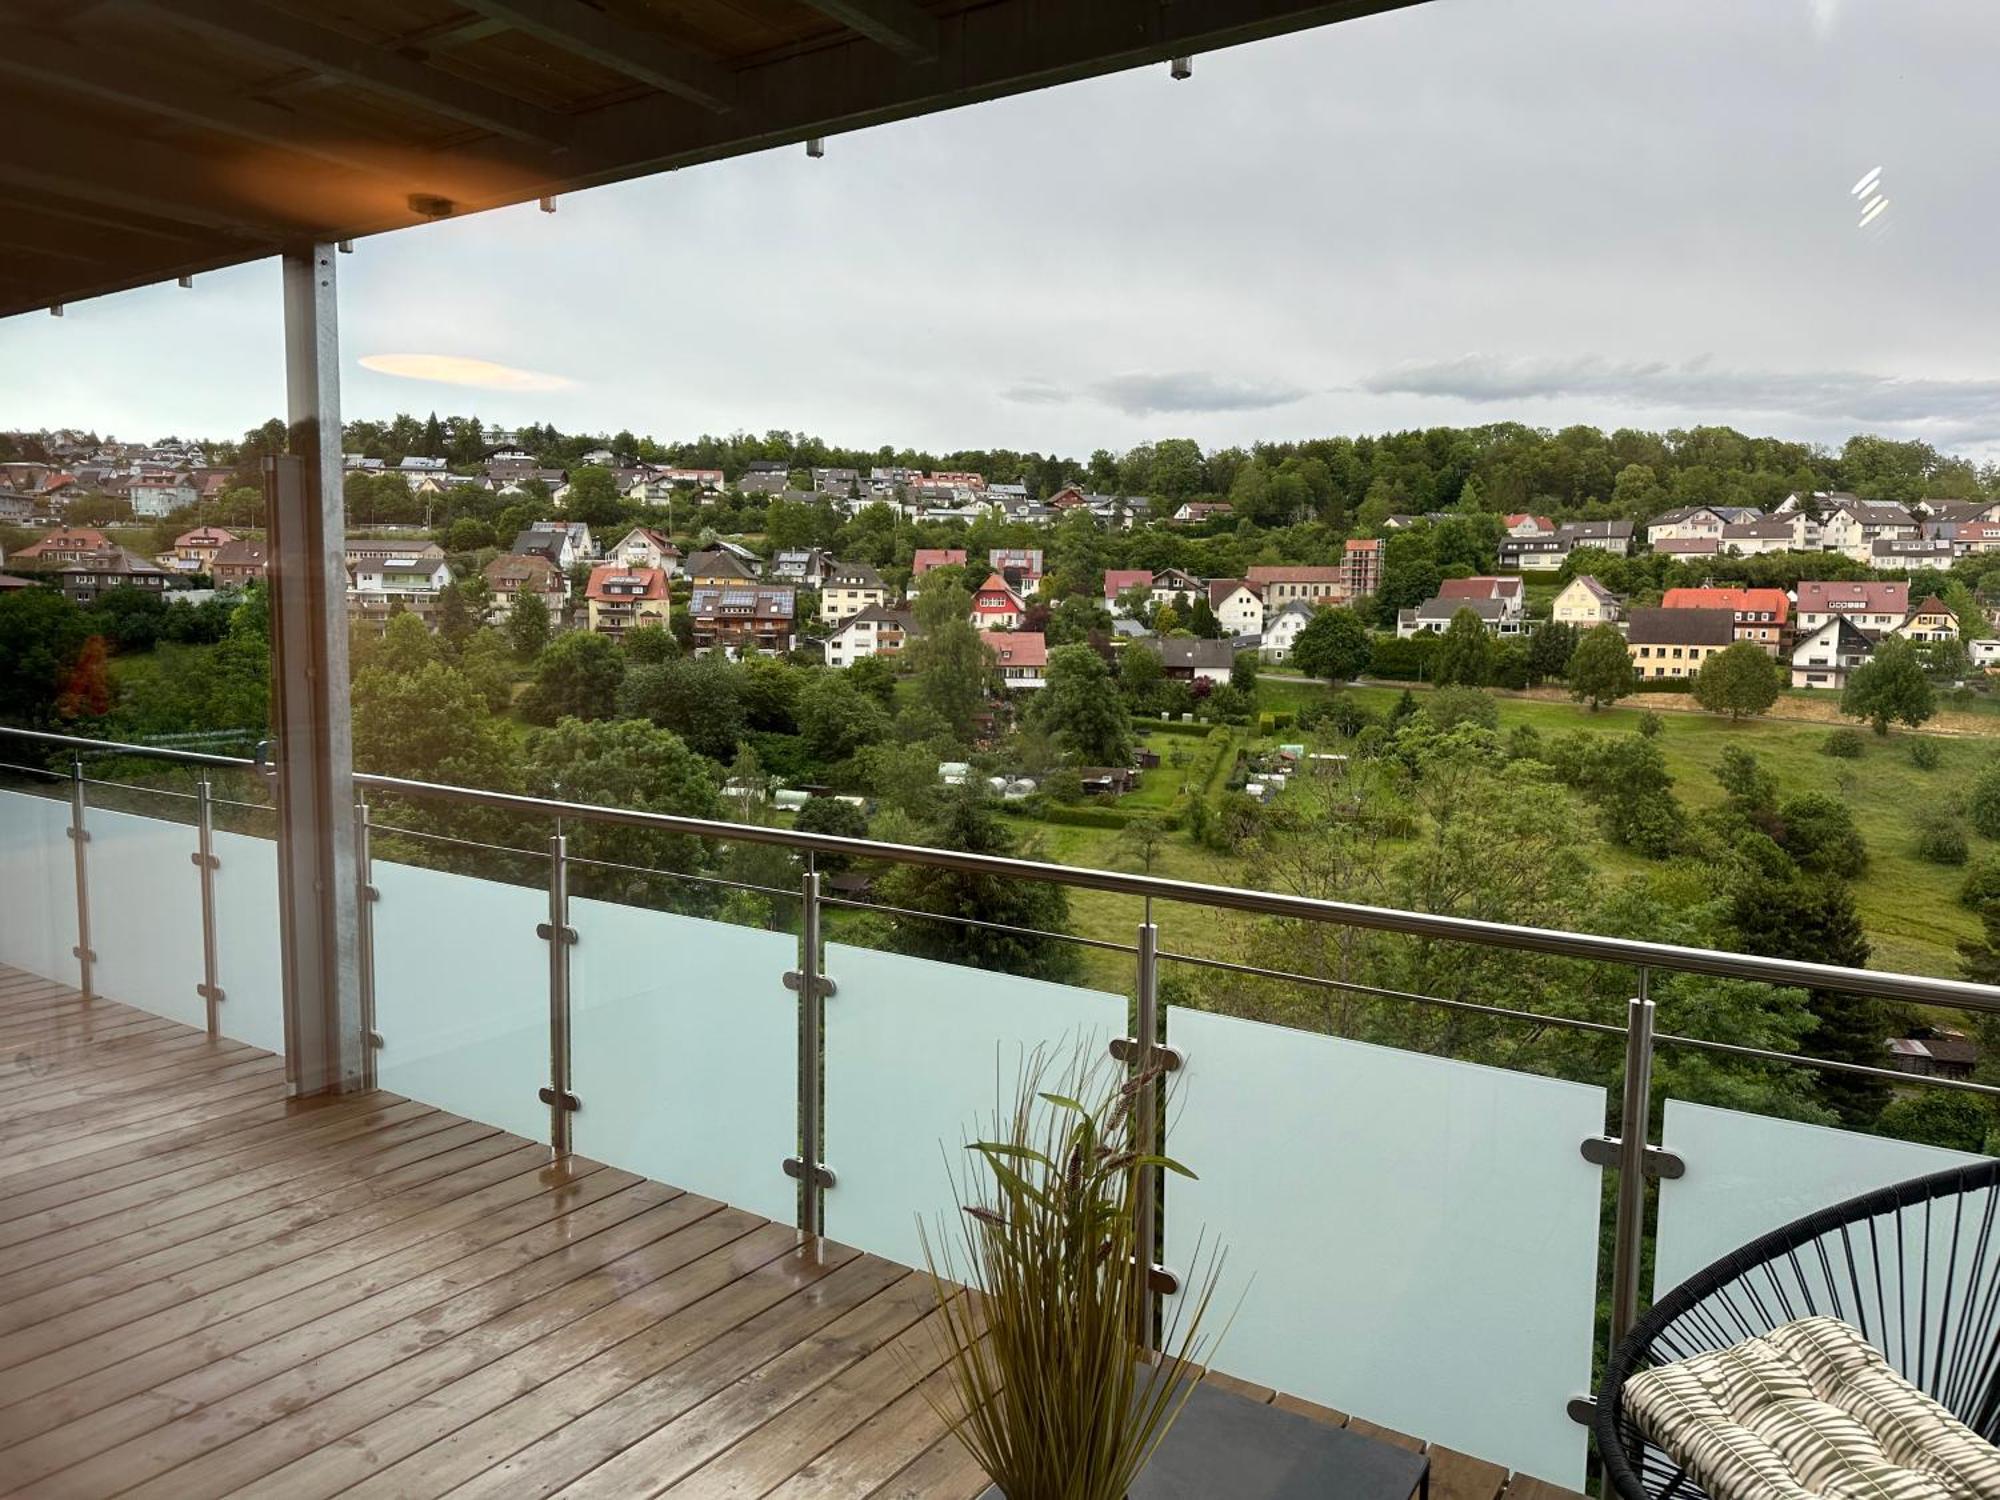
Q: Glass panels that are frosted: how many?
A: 8